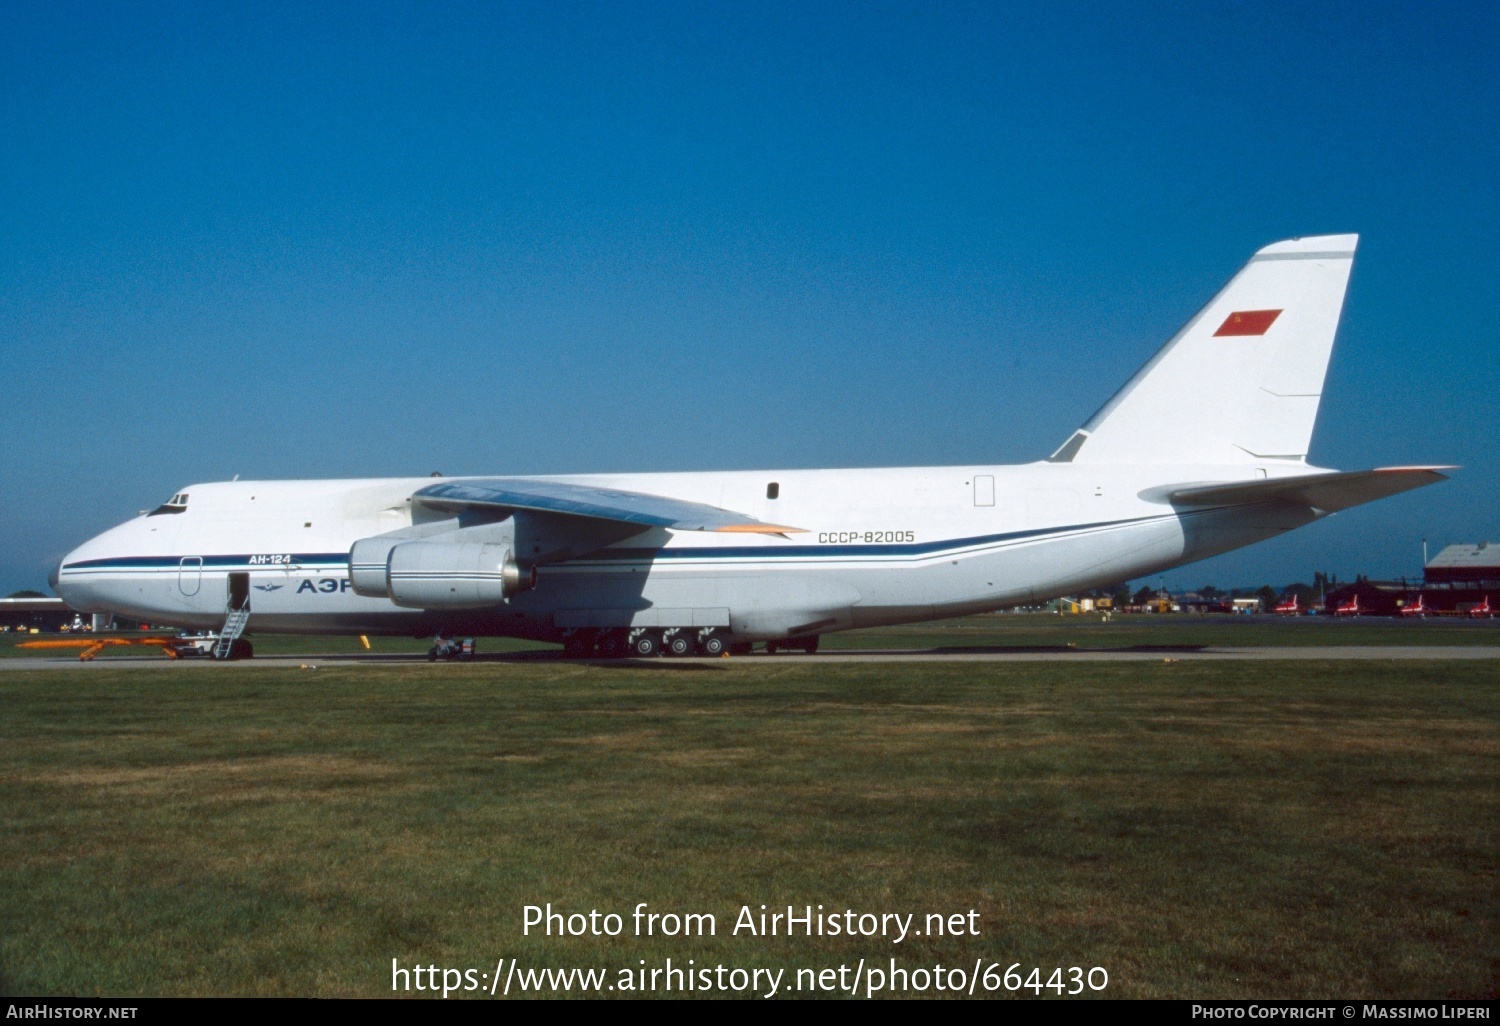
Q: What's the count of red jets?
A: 4